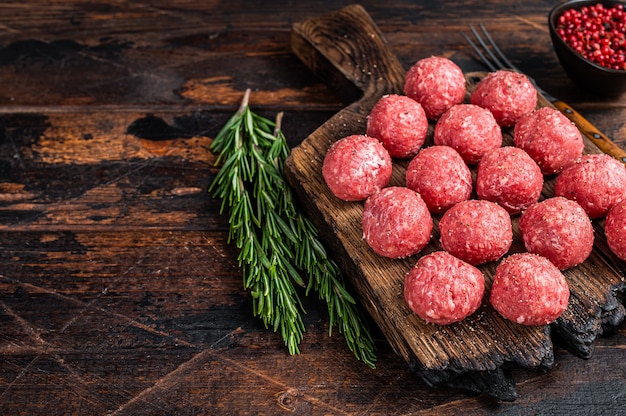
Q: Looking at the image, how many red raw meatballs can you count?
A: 15